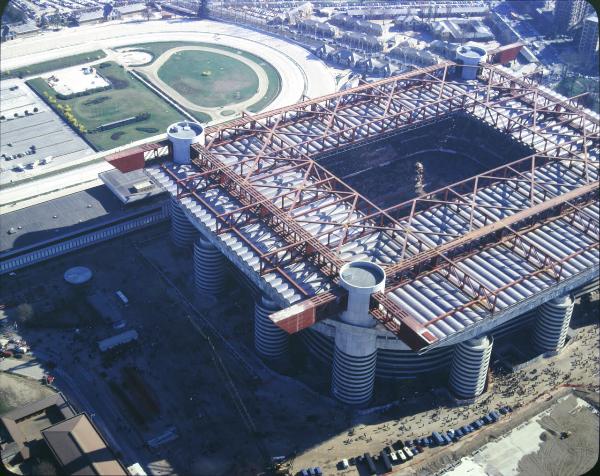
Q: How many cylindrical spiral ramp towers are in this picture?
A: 6